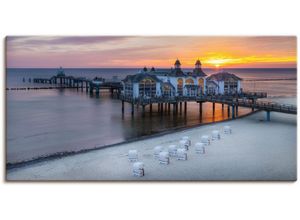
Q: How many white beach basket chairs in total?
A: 12